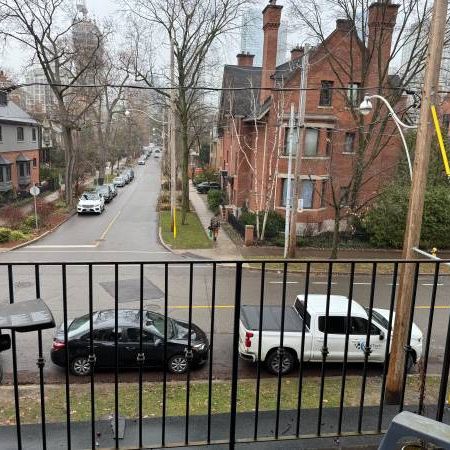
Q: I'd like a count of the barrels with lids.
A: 0